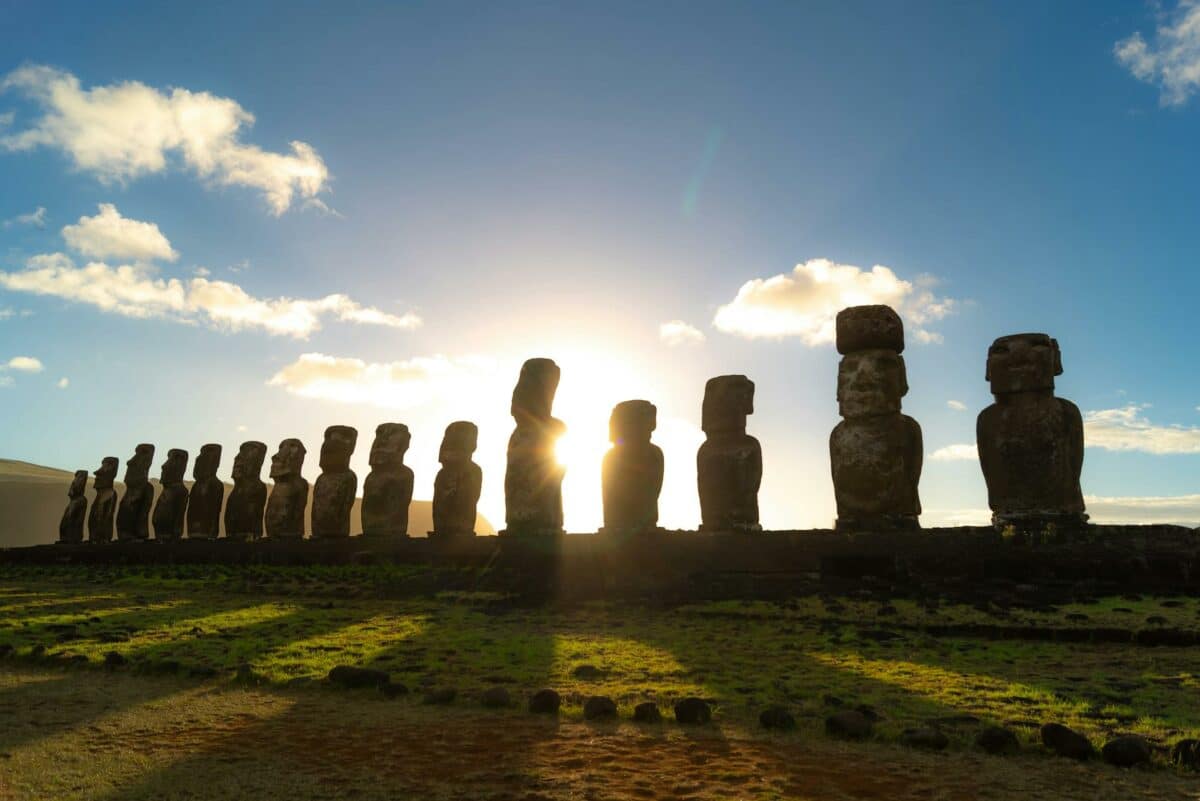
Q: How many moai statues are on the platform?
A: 15